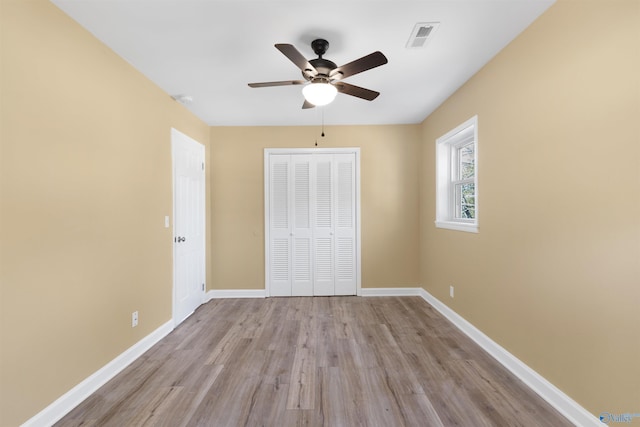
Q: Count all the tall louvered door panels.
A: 4